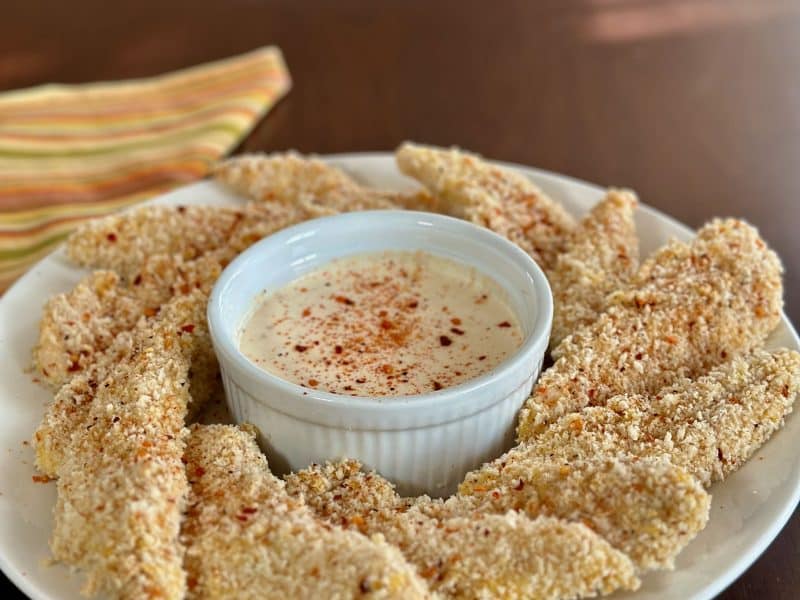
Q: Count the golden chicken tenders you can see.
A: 11